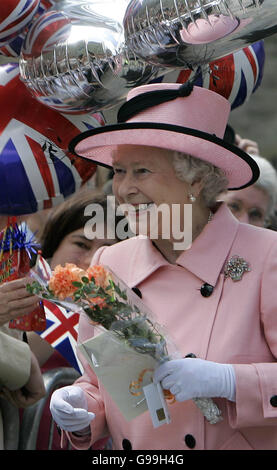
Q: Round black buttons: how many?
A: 6